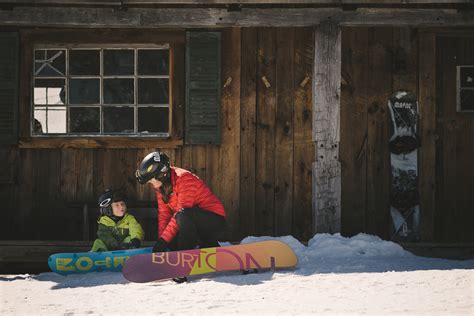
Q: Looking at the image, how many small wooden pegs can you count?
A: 3